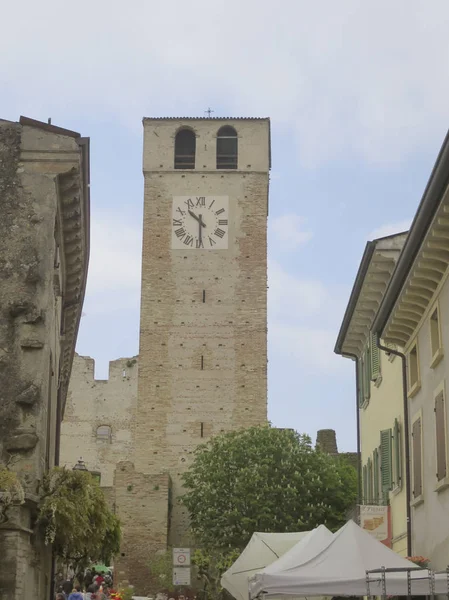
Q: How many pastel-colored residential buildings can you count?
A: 2